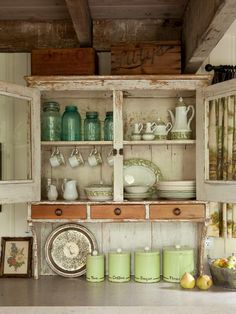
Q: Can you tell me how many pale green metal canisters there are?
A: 4